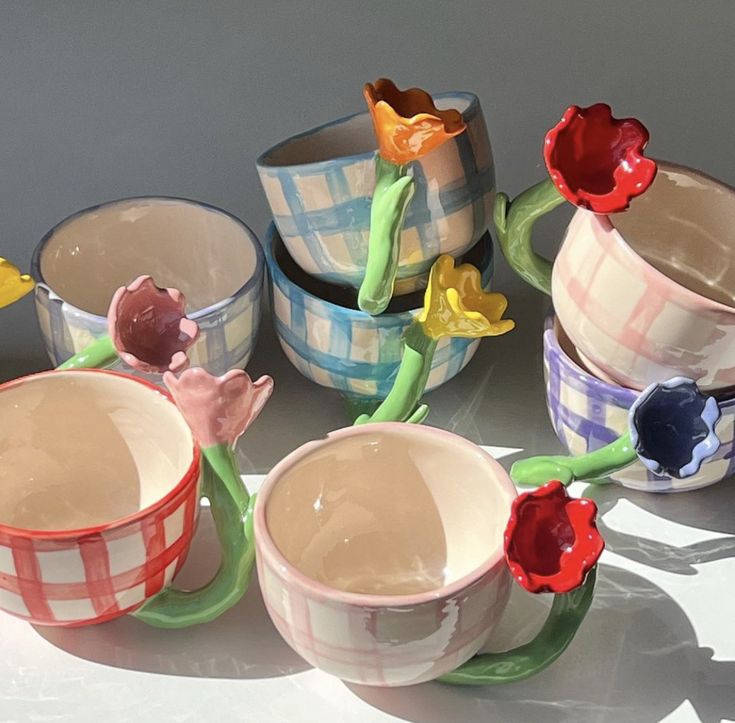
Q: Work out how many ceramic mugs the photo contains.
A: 7